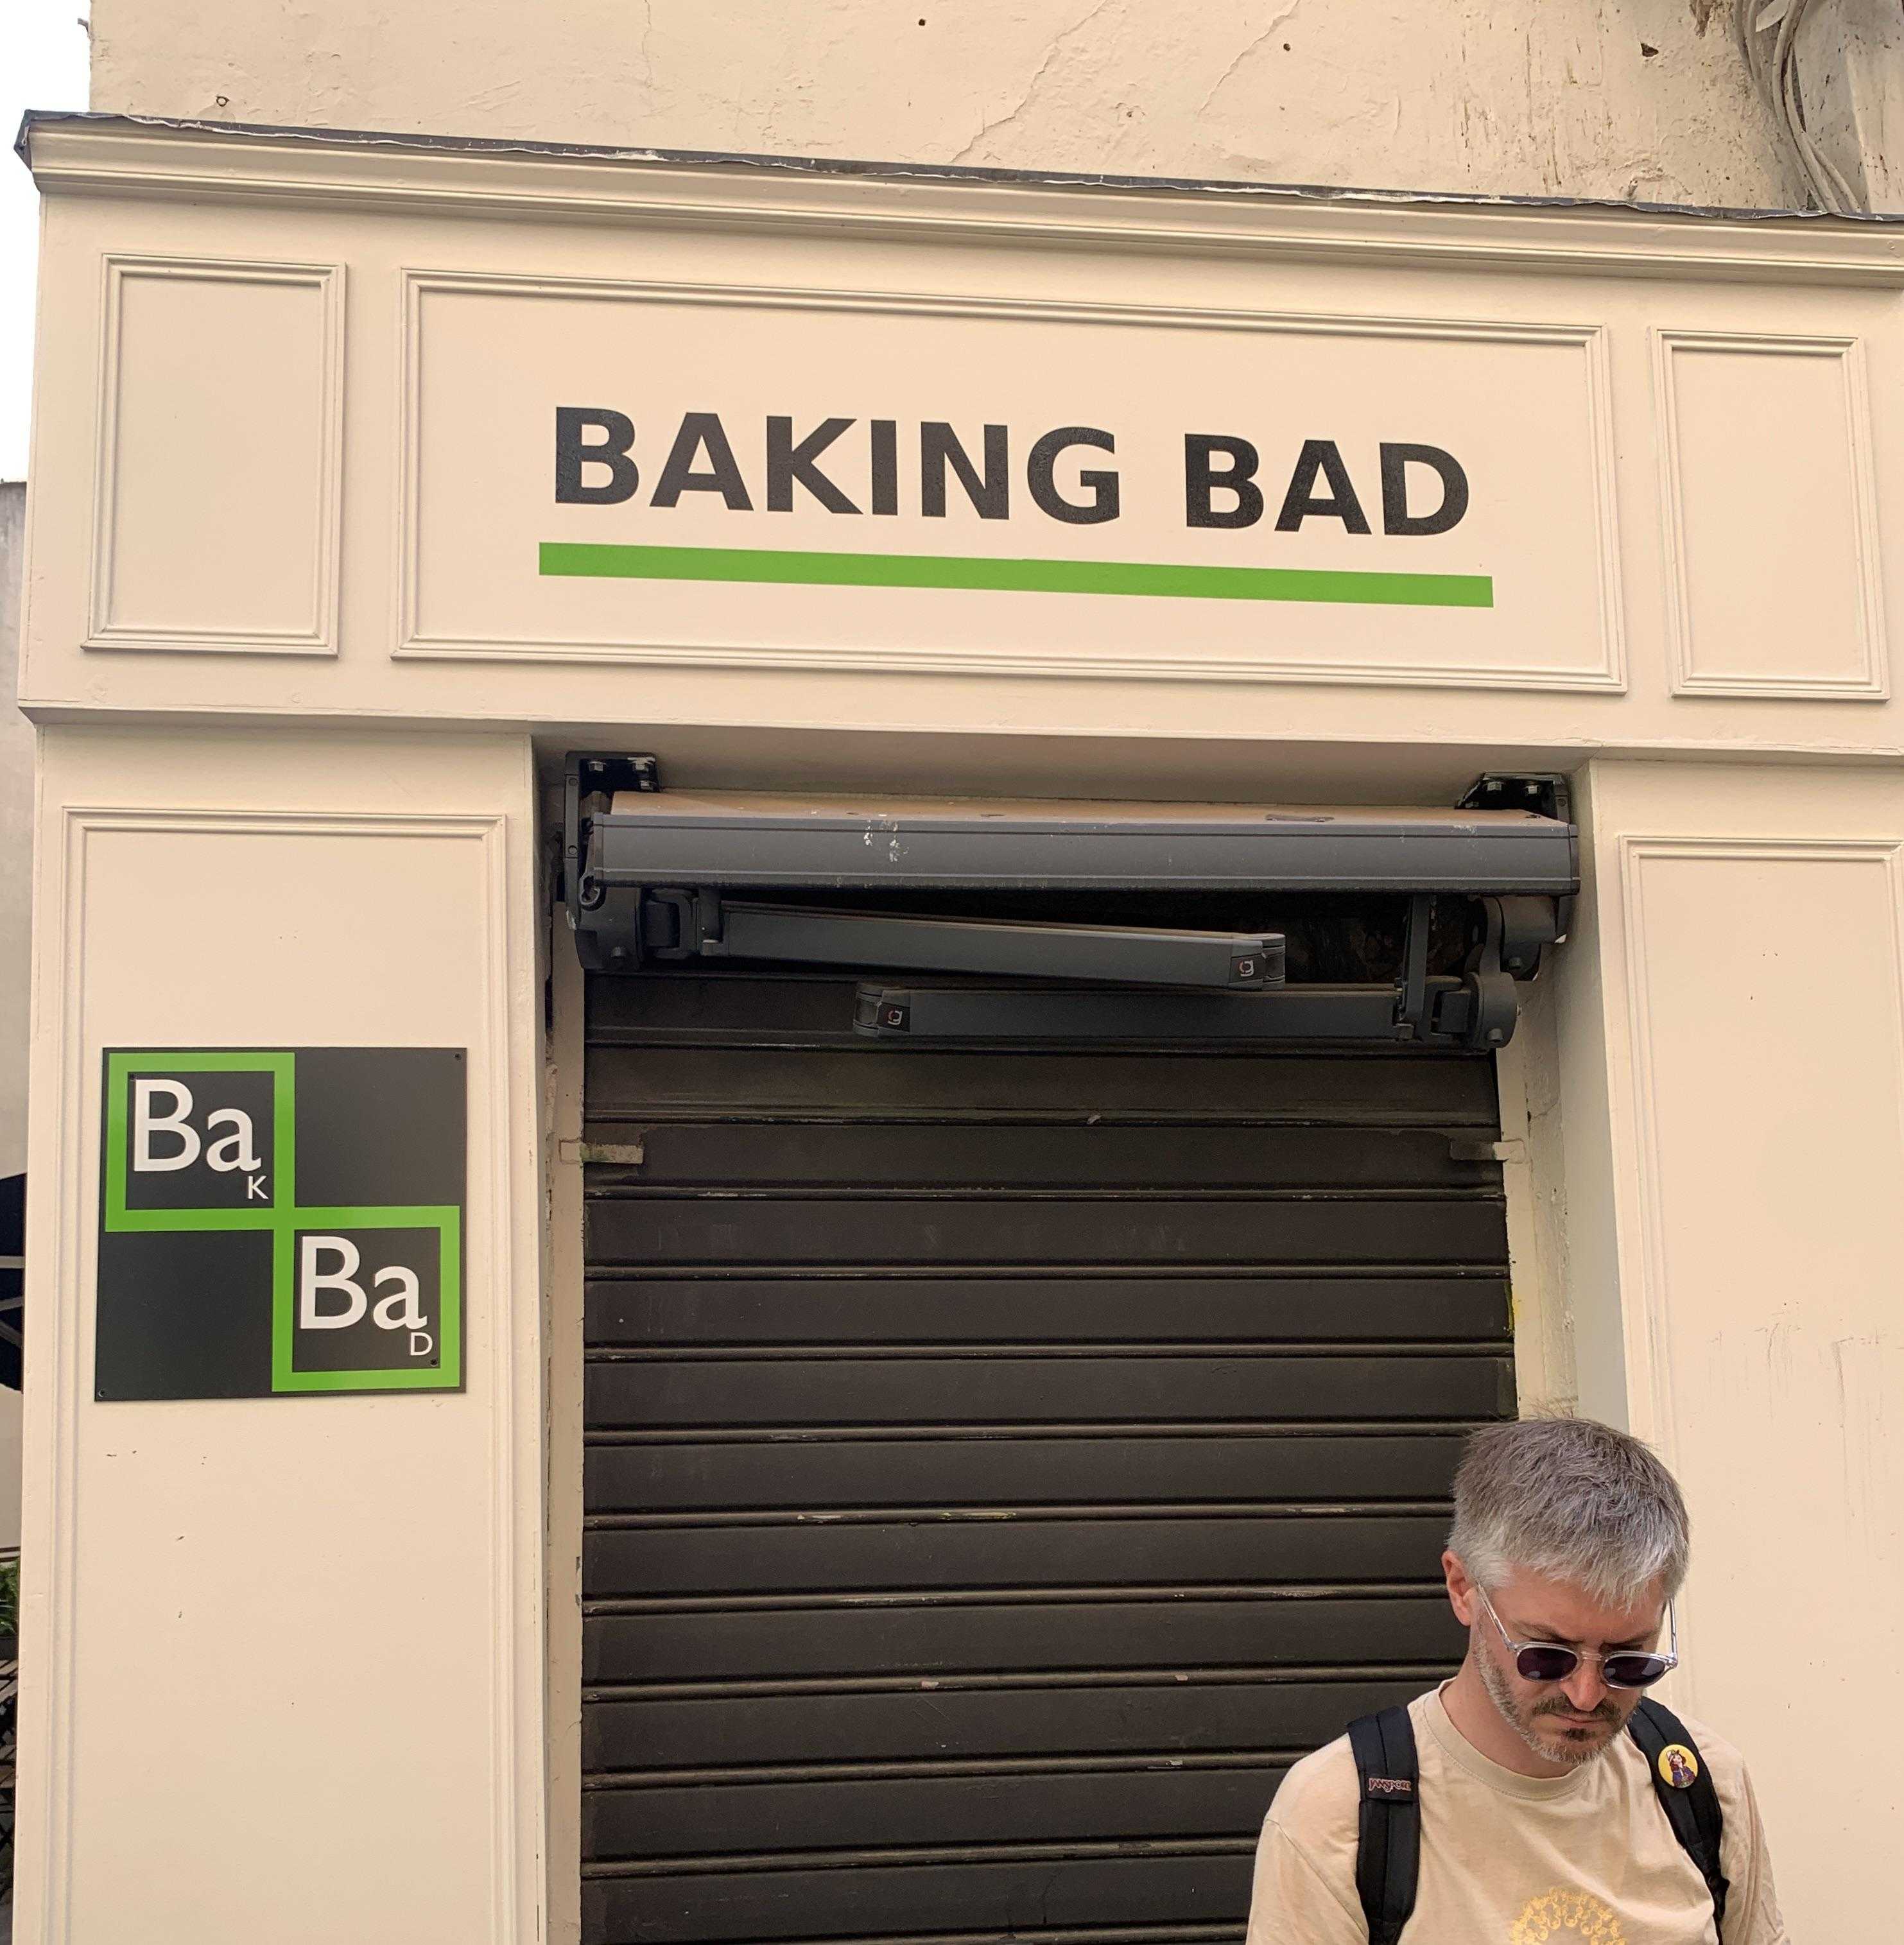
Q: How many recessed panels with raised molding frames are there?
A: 5